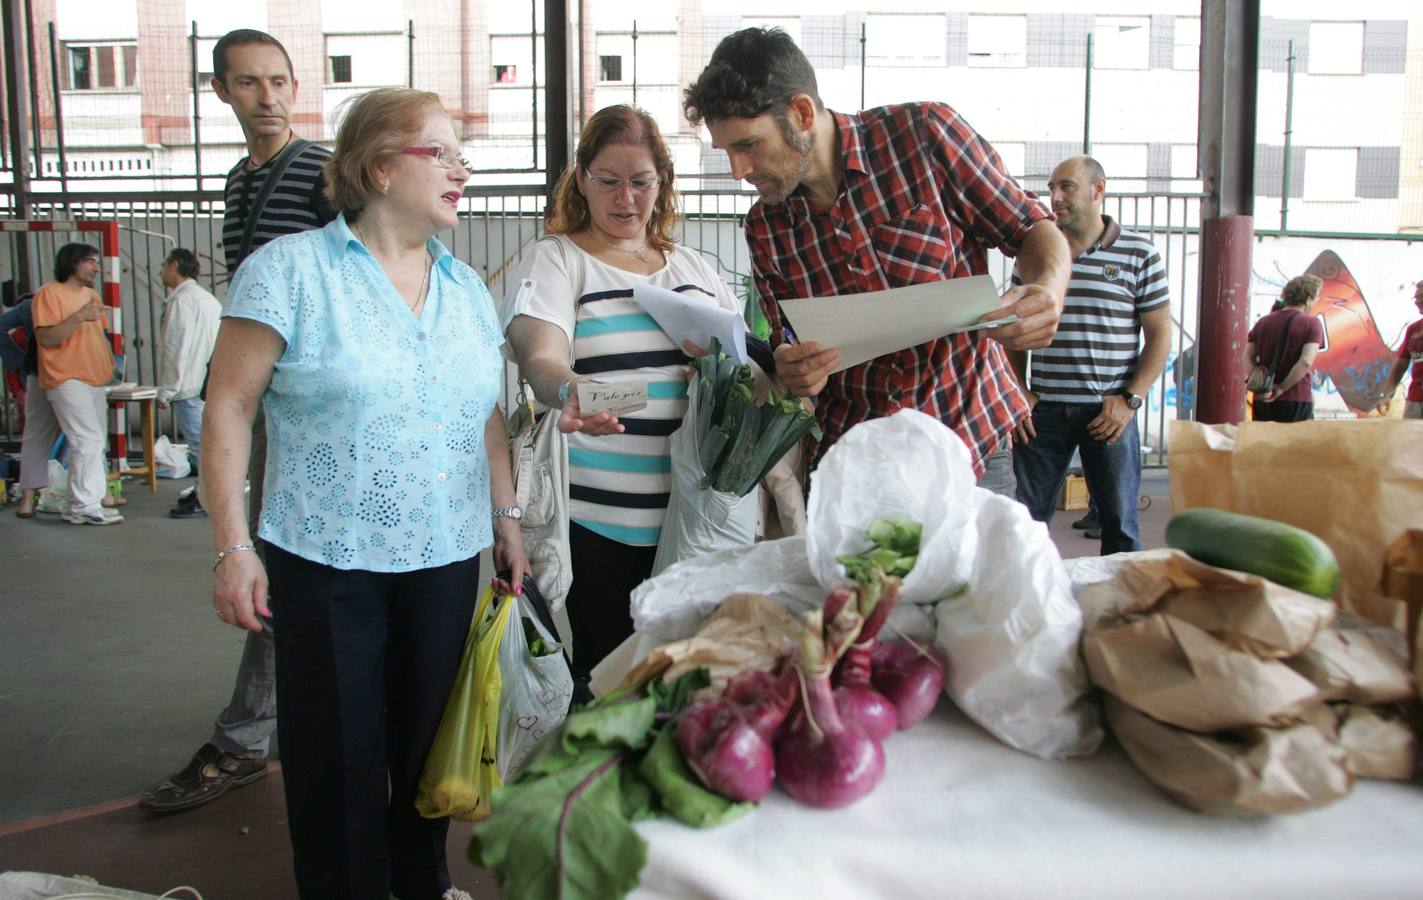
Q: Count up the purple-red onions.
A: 5